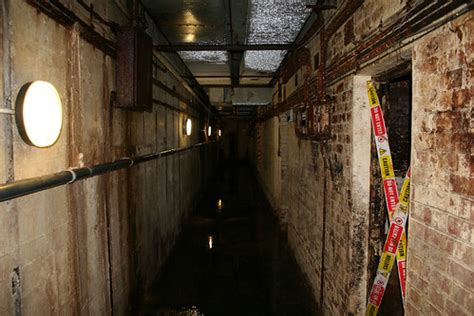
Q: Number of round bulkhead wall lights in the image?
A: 4